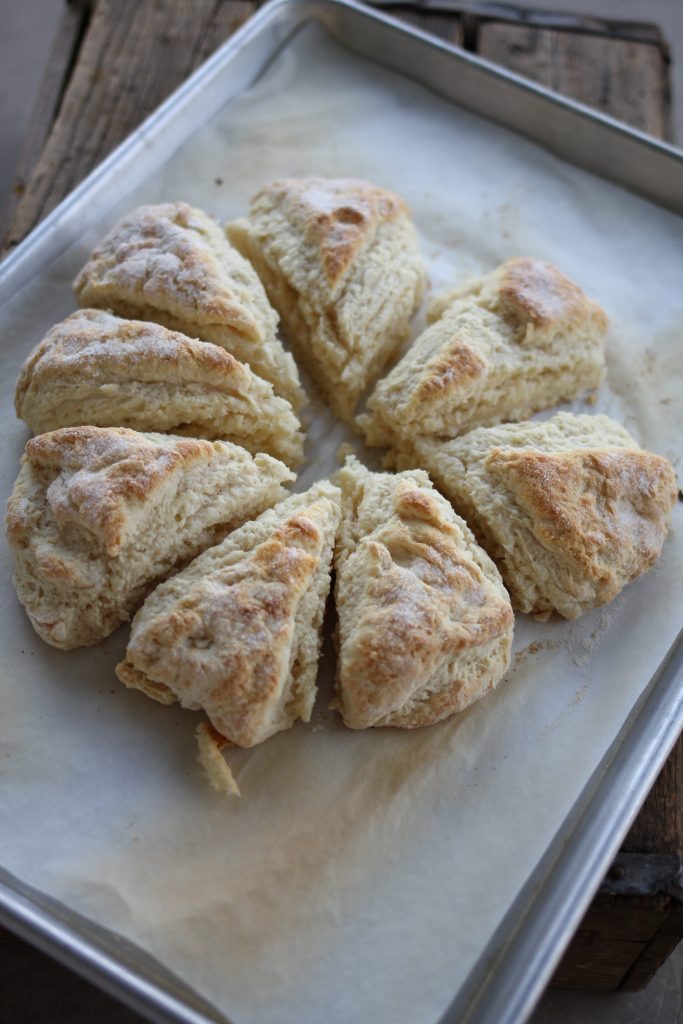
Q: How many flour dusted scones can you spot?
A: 8